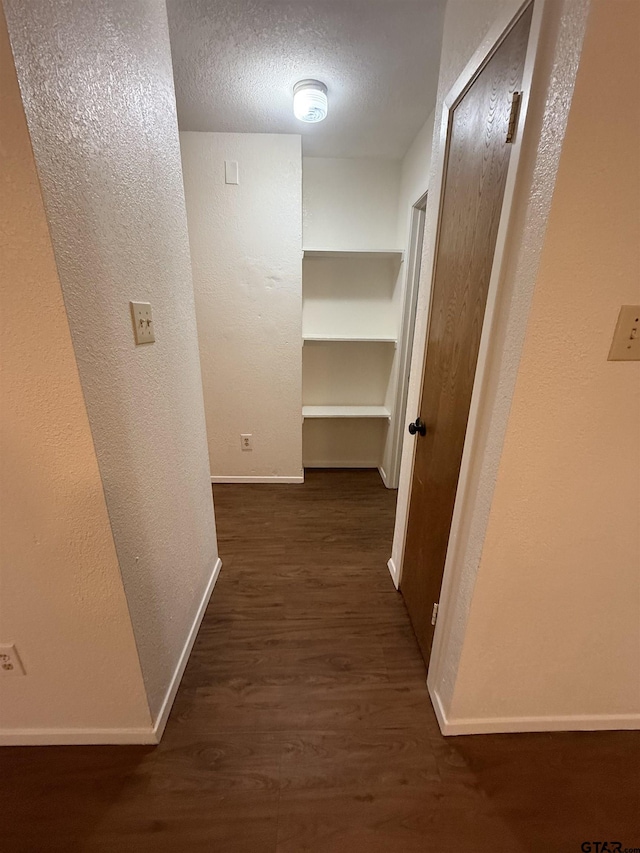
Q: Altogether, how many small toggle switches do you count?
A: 3